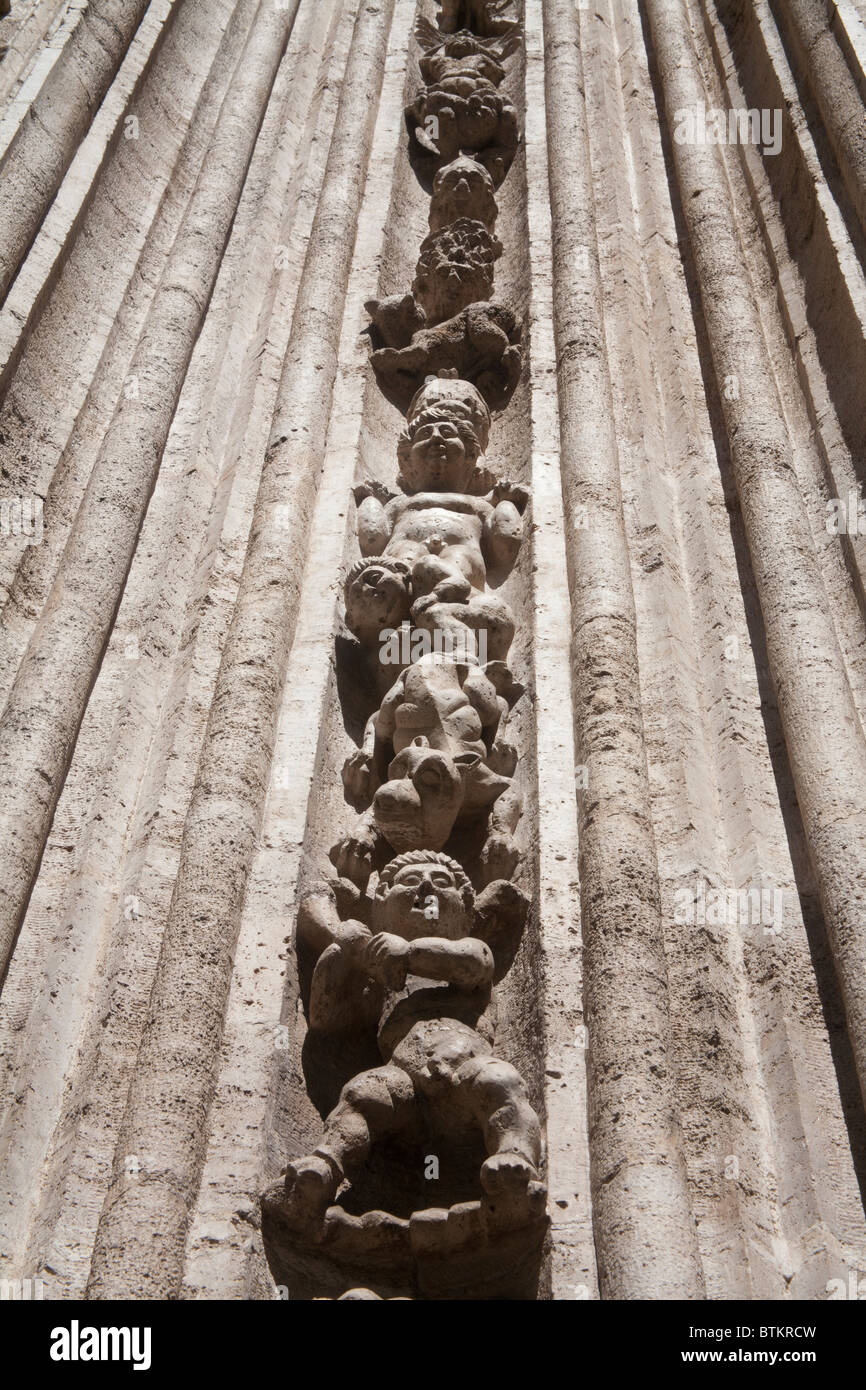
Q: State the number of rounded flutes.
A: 6